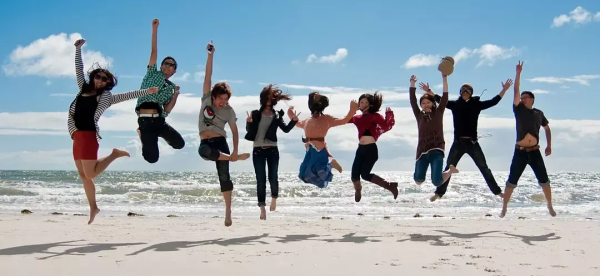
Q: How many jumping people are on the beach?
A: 9